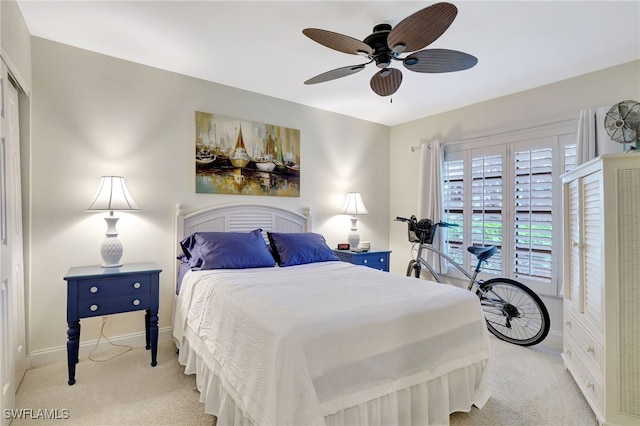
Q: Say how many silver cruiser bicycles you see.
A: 1